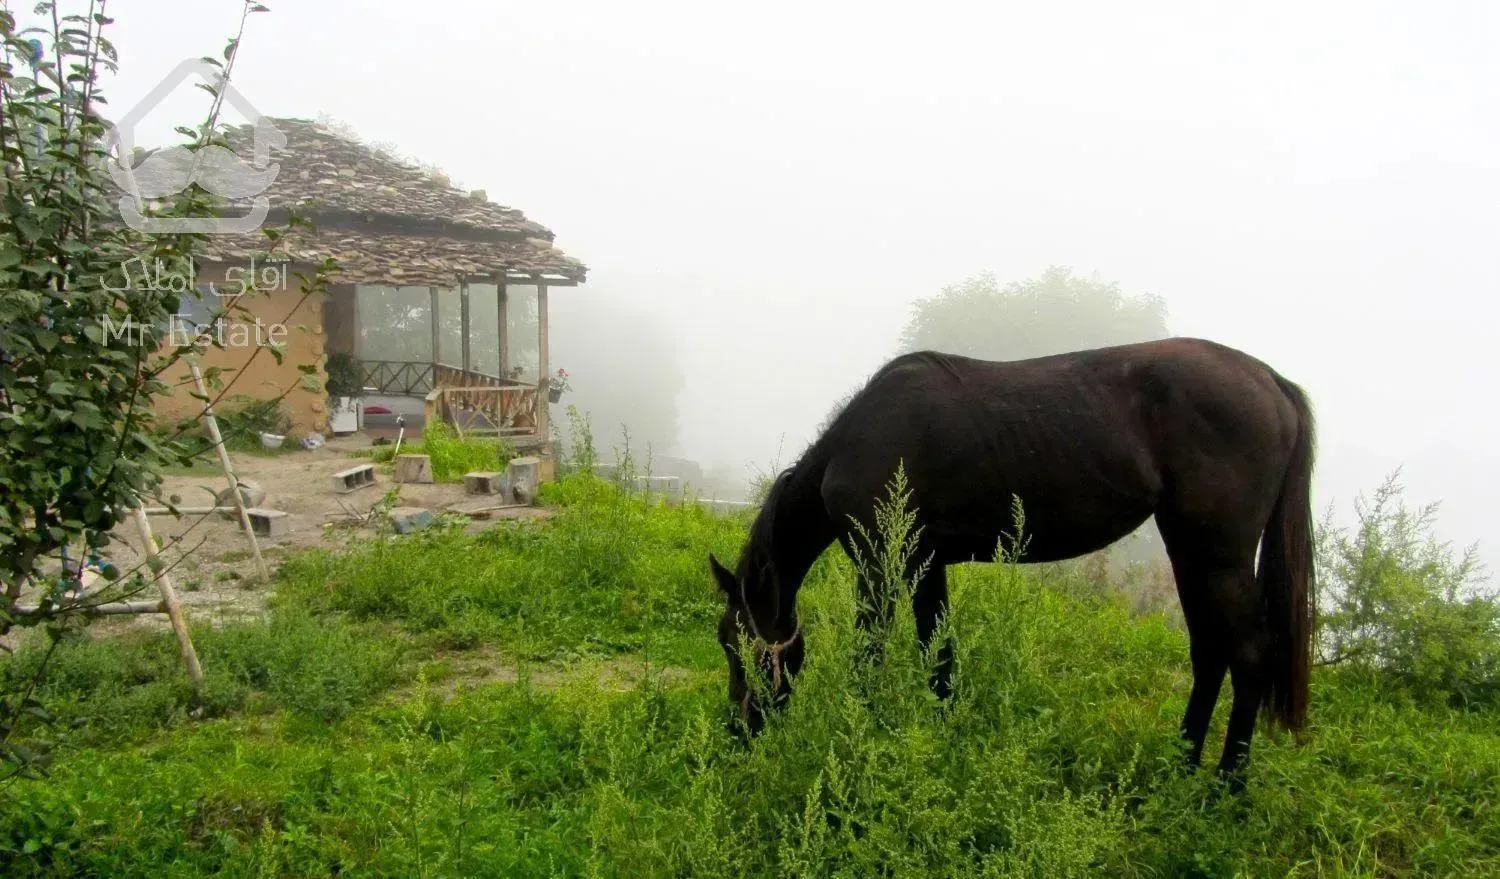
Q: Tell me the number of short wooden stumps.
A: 3